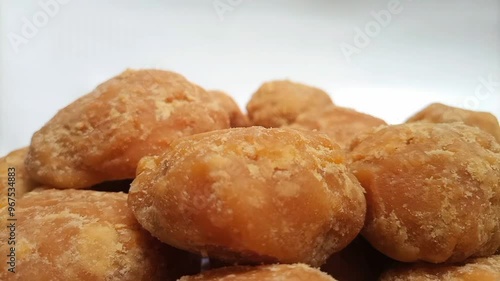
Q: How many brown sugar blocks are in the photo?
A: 11